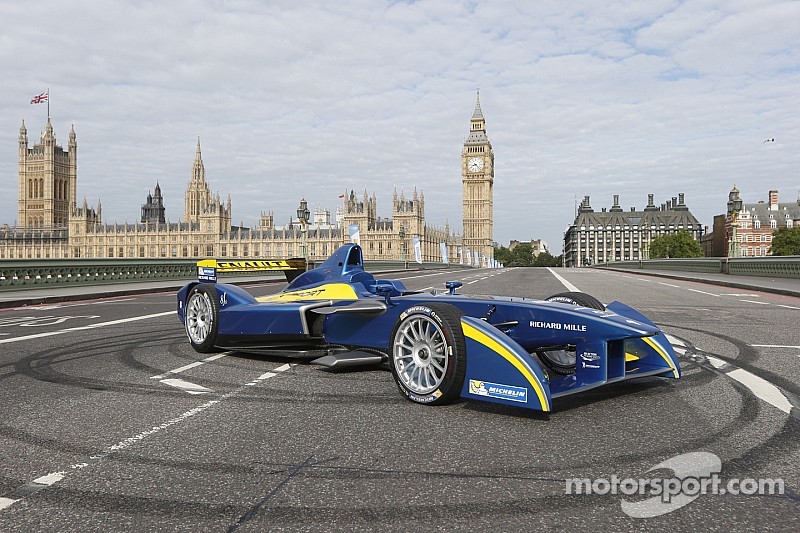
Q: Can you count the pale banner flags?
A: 12